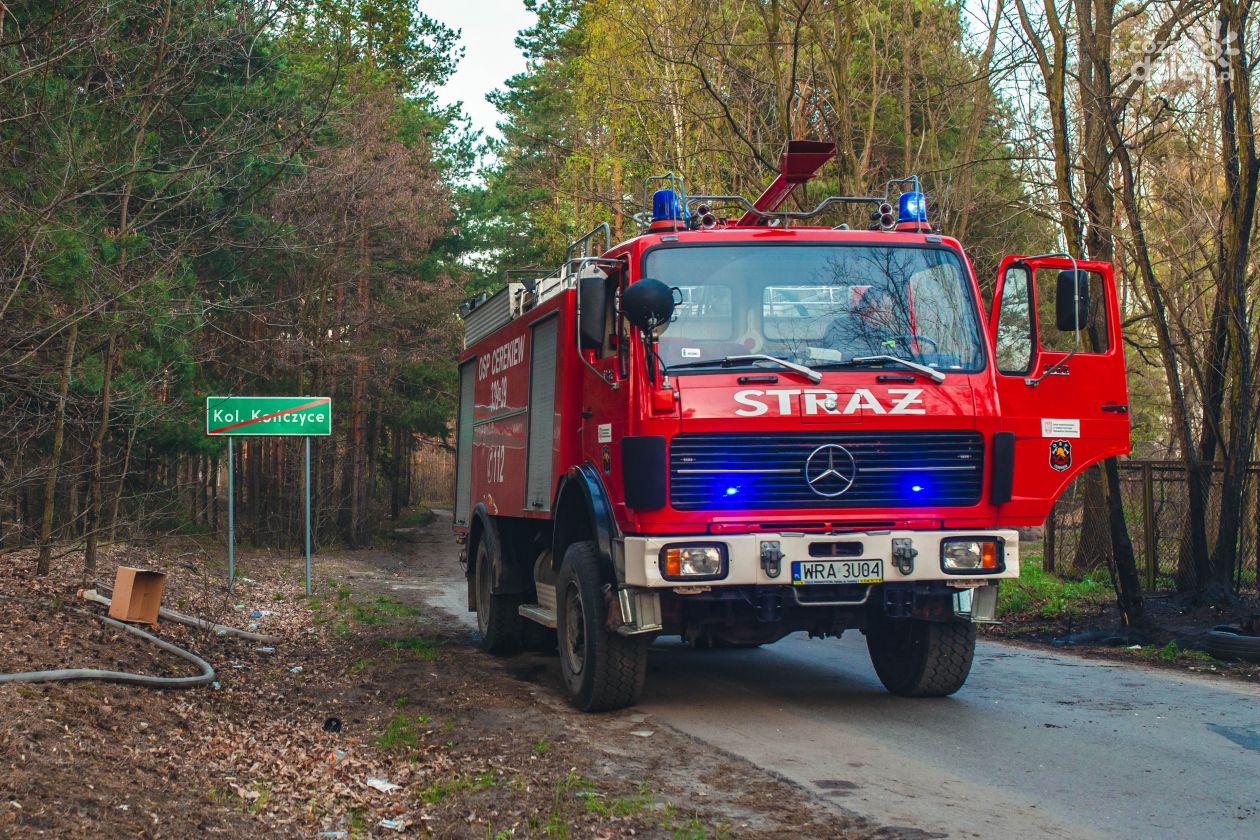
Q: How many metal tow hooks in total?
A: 2